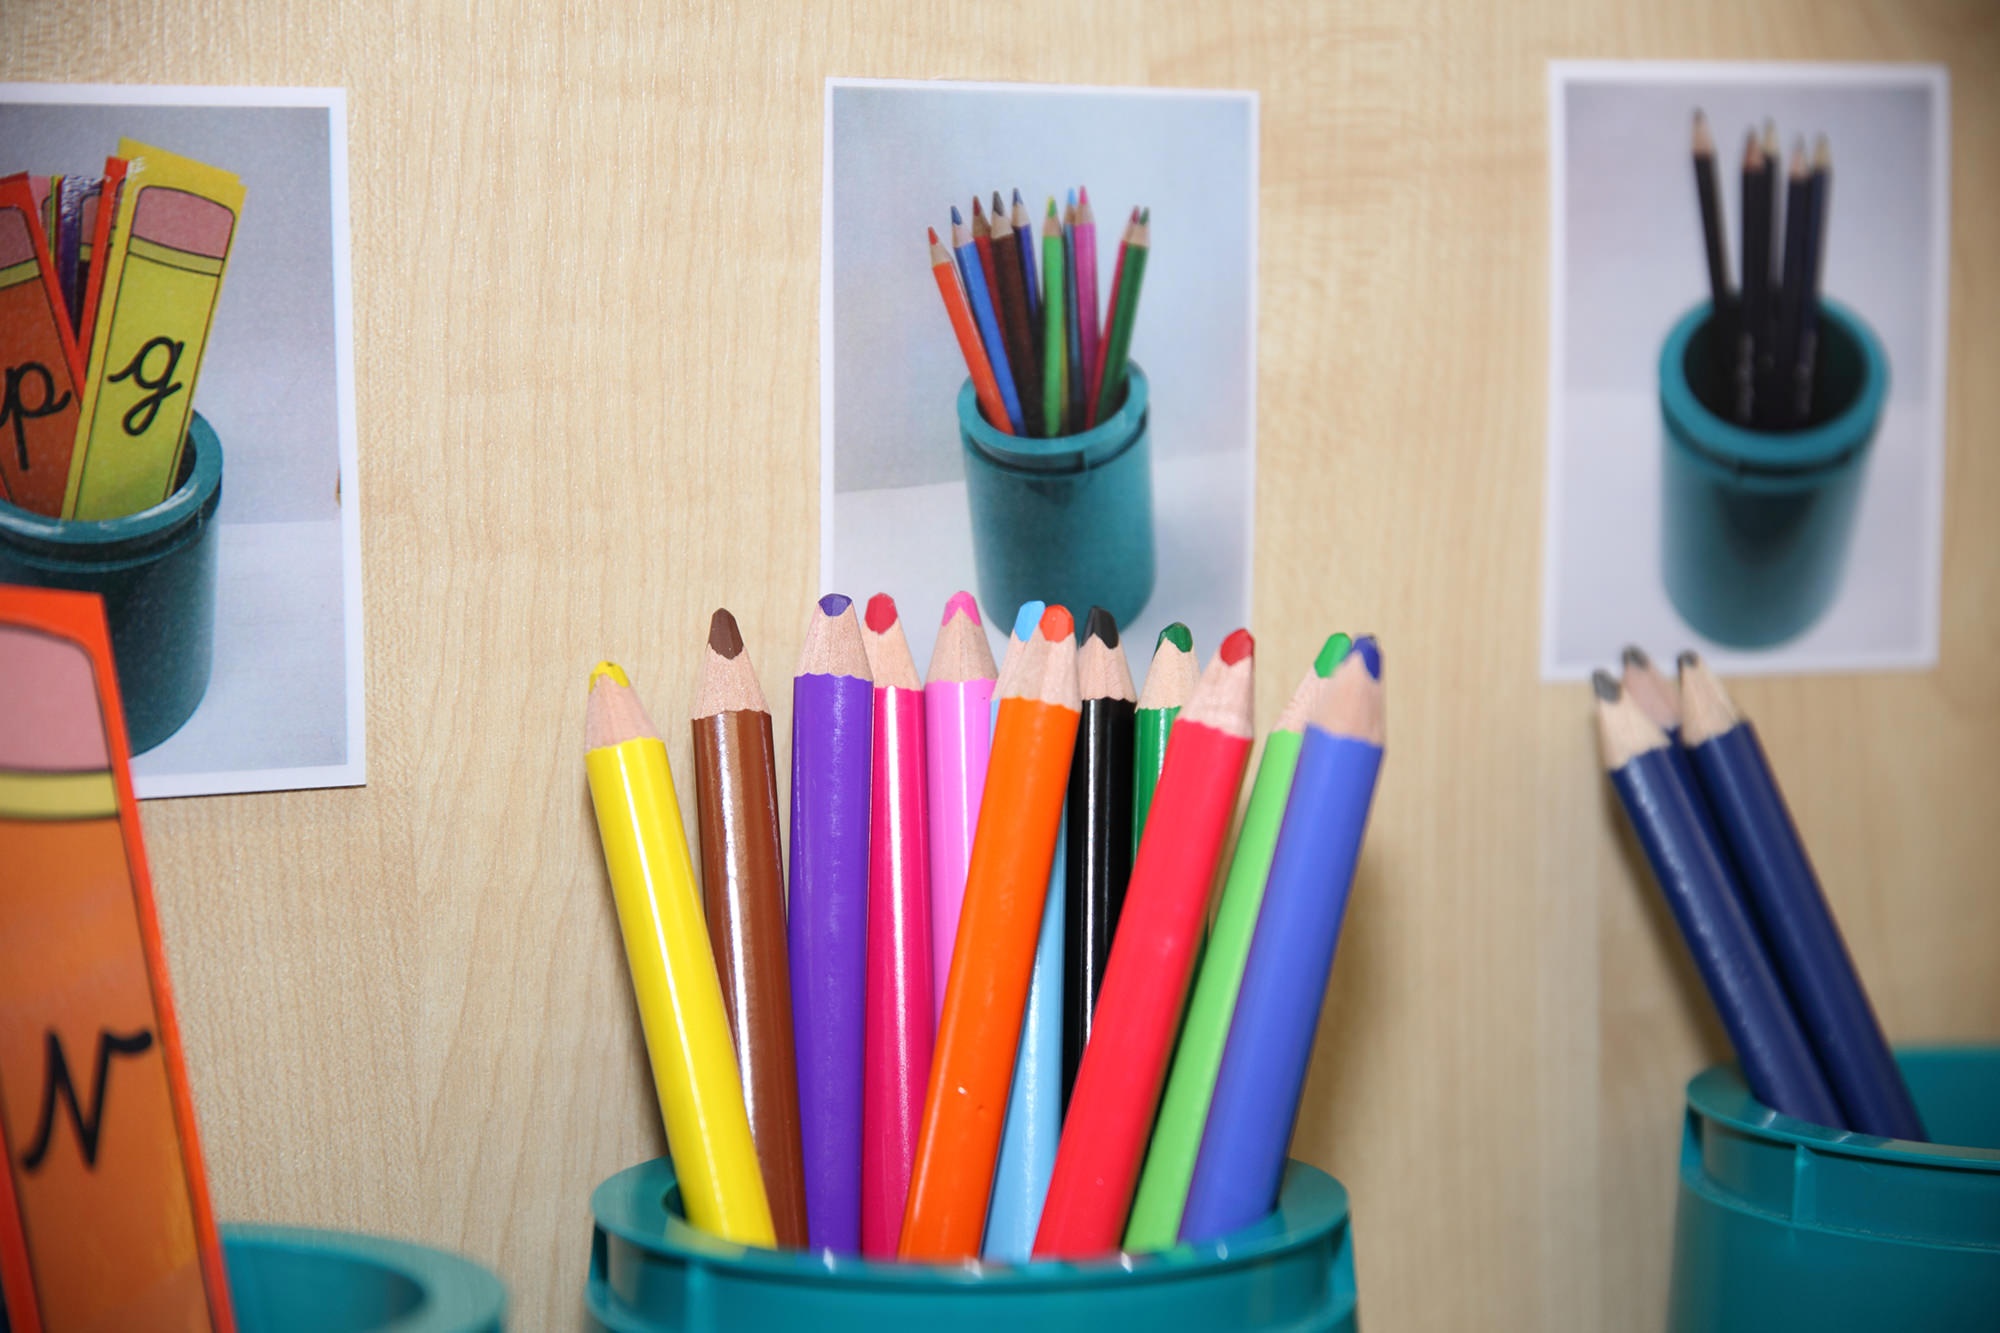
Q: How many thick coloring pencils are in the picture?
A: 12